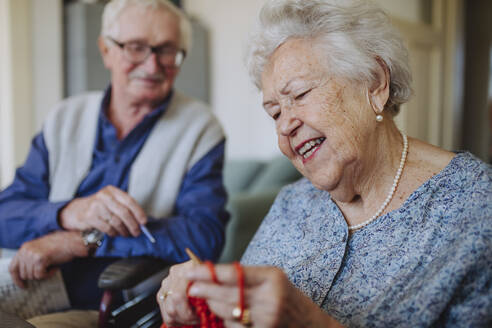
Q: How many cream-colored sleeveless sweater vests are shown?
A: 1